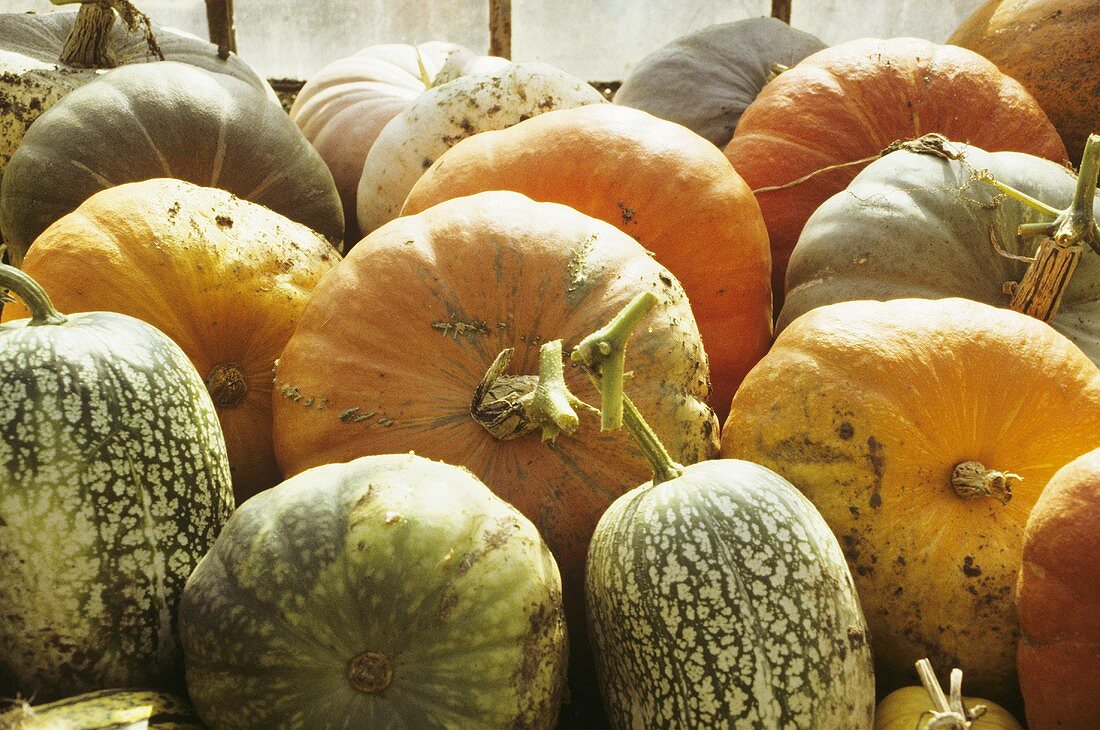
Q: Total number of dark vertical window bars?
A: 3